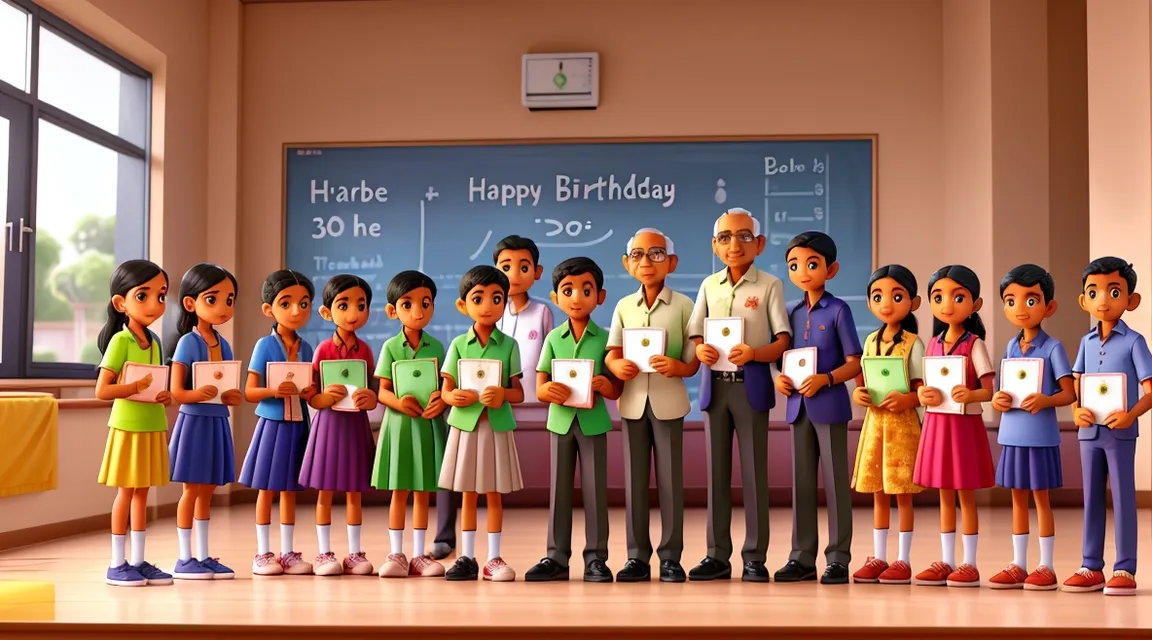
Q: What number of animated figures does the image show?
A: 15